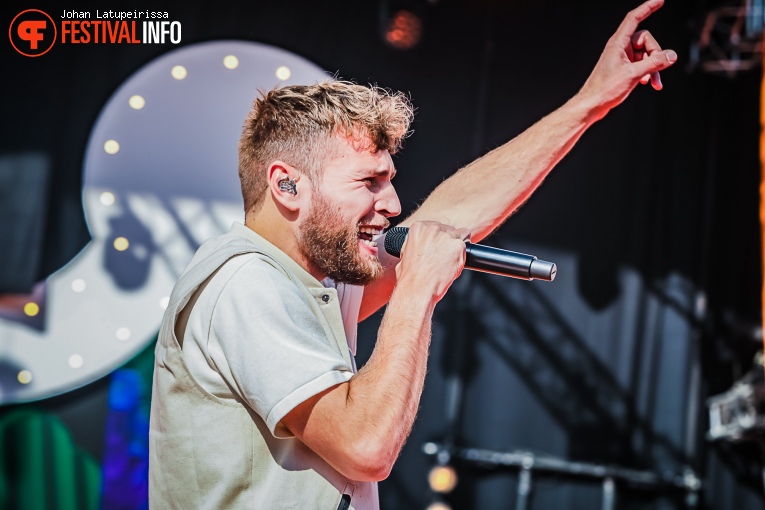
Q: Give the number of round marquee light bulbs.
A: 13